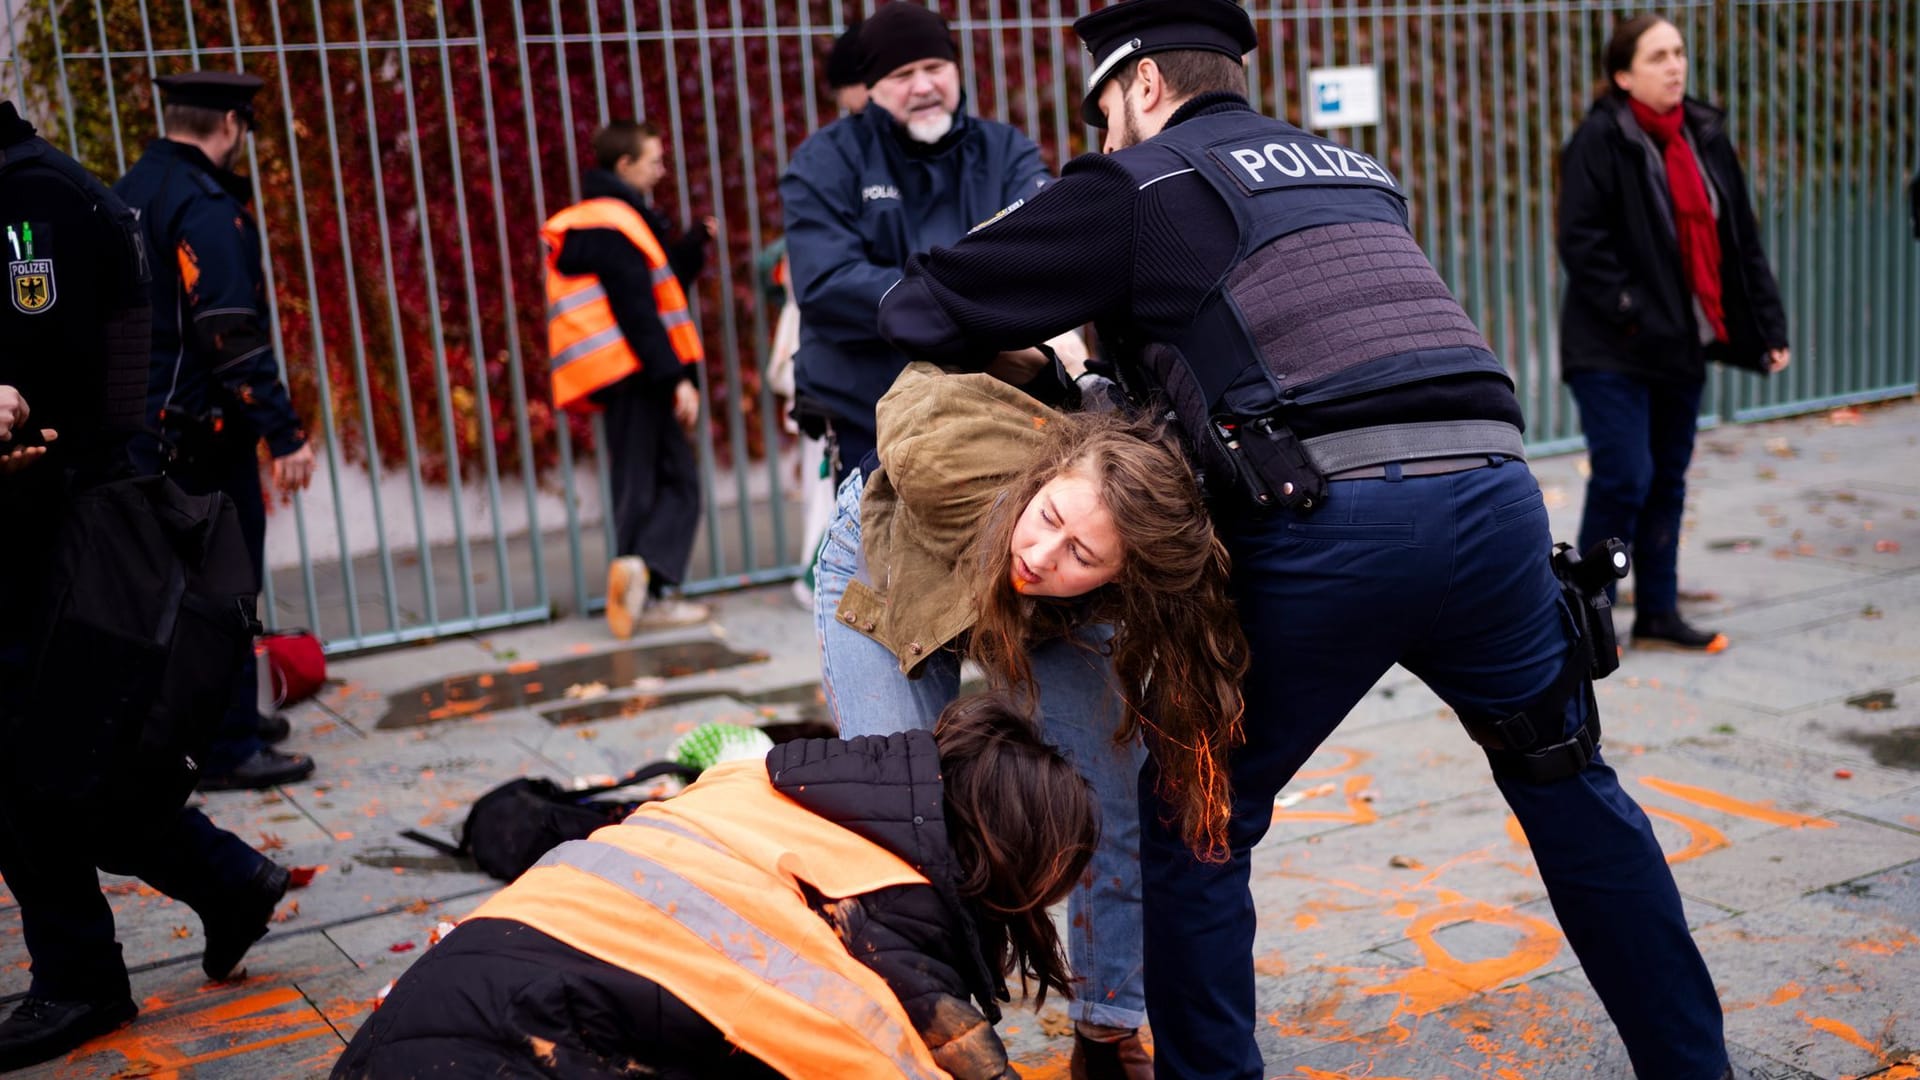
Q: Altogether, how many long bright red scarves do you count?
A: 1